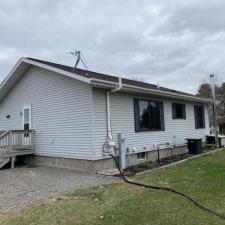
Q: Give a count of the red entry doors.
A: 0